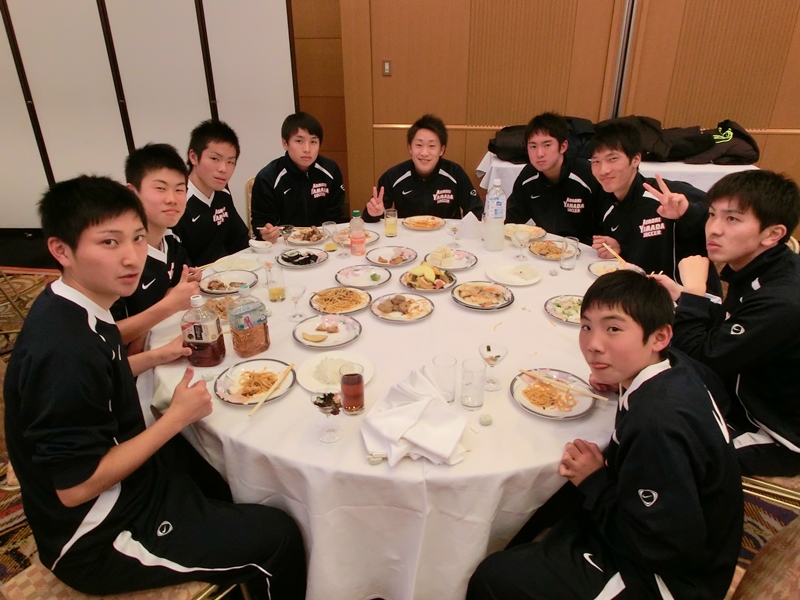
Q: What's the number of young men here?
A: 9